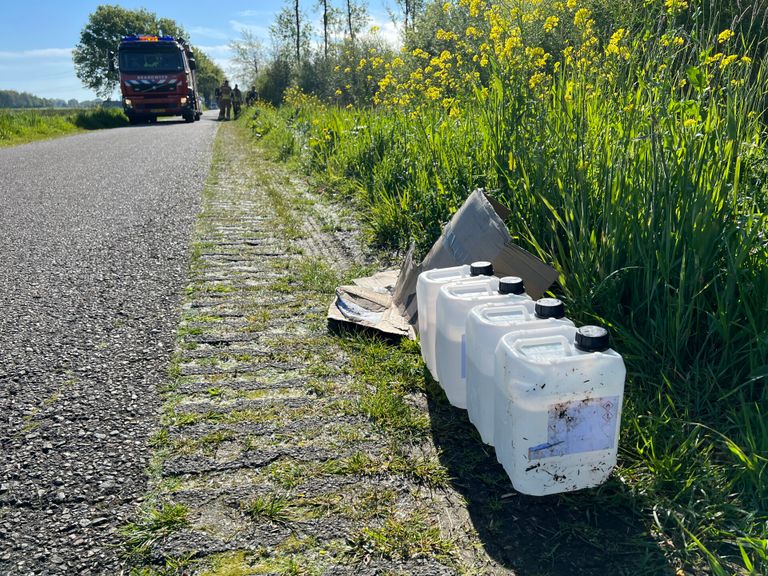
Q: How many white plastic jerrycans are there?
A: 4